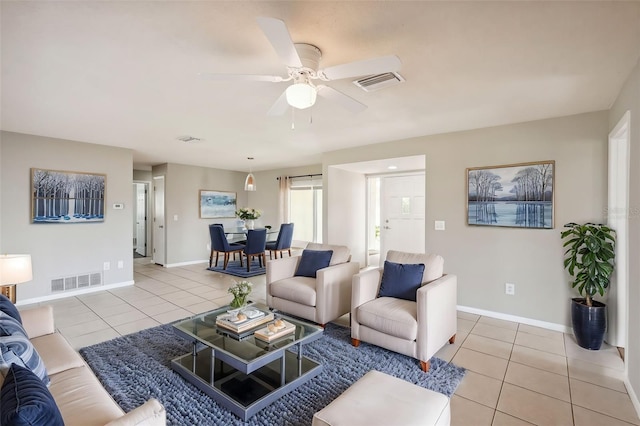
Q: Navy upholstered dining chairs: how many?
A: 4